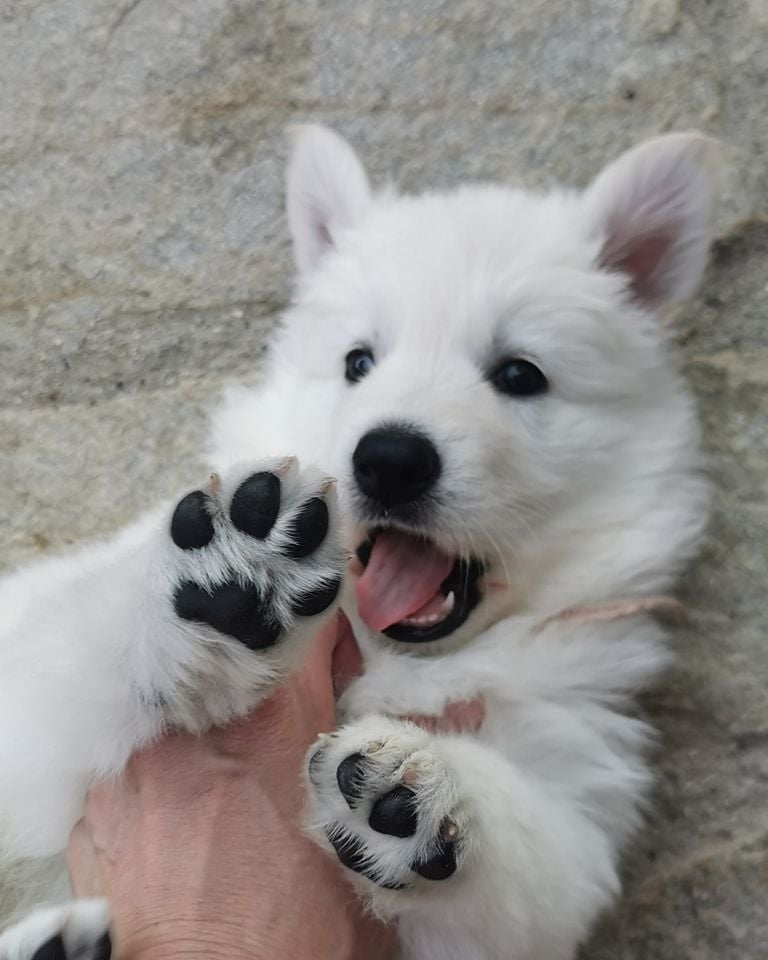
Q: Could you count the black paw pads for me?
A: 11